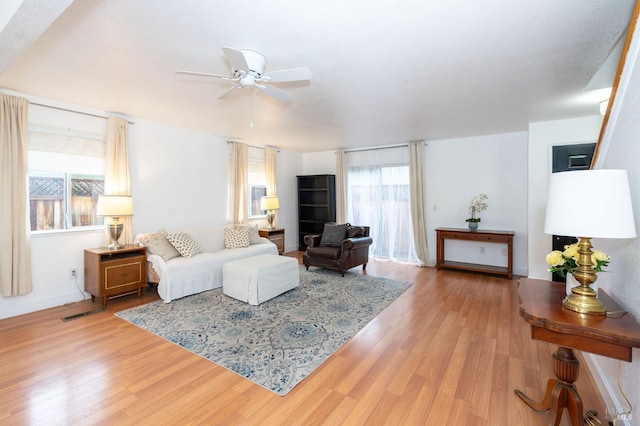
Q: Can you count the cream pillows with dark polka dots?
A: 2